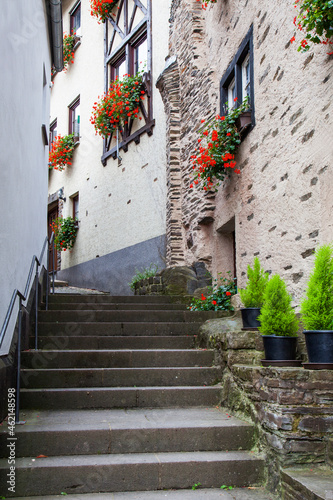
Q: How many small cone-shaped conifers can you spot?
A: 3